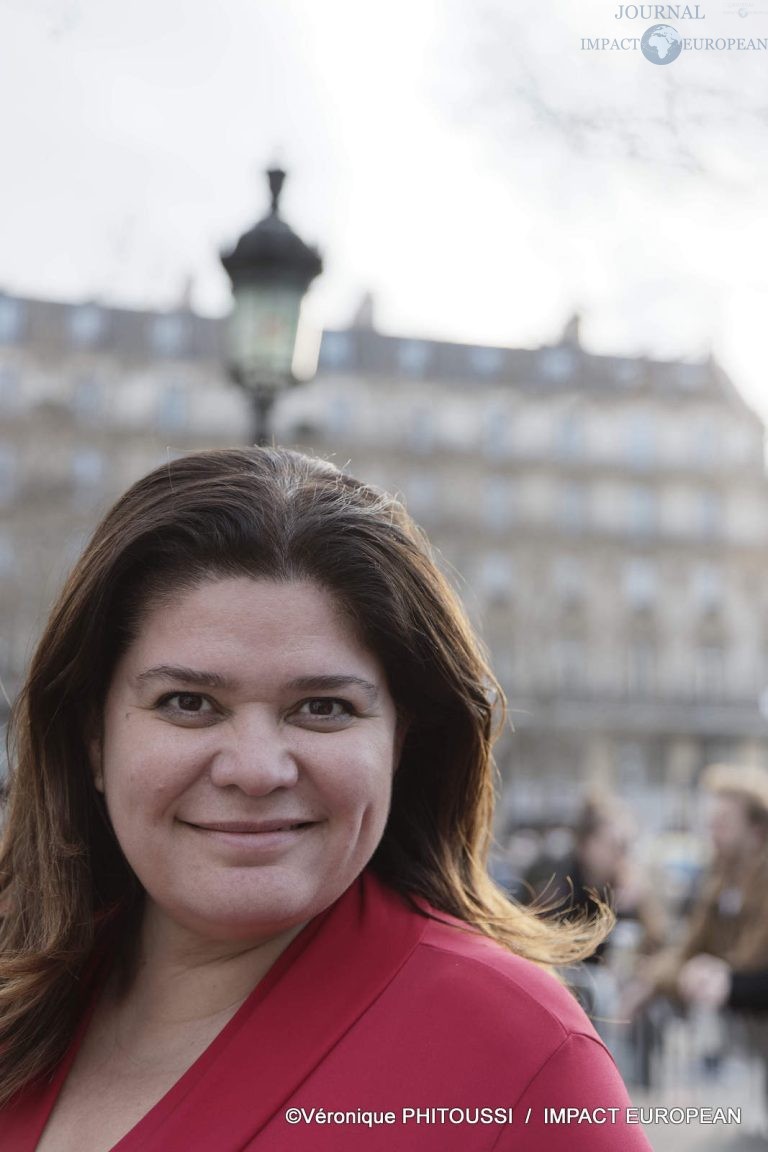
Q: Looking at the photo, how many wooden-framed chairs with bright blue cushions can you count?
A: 0